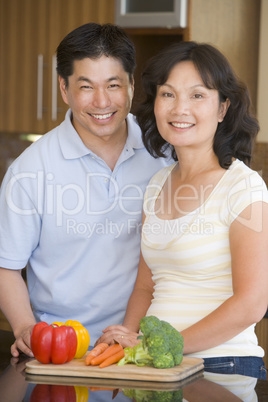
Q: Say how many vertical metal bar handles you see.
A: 2